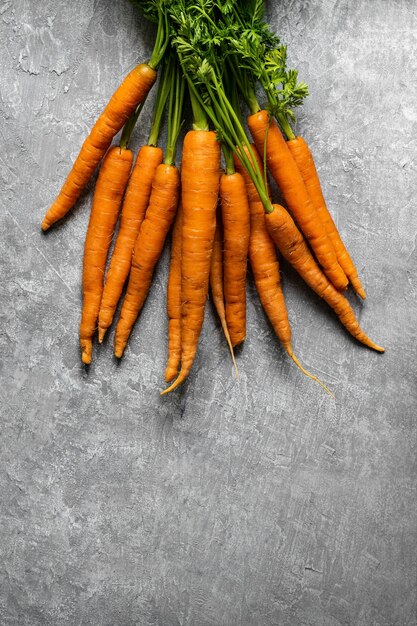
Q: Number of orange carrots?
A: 12